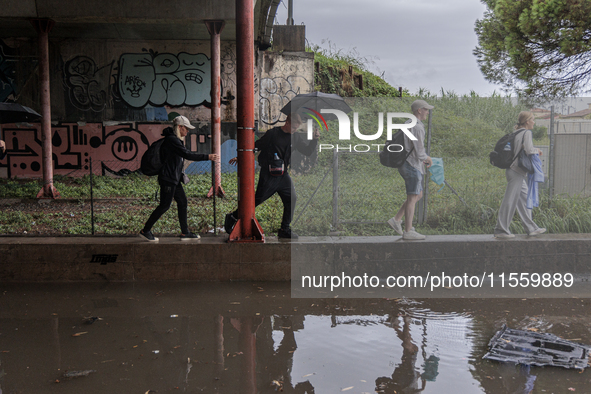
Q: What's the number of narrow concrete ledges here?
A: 1